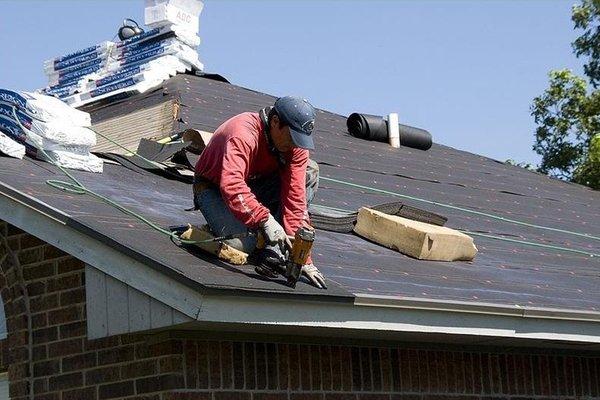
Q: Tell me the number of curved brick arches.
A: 1